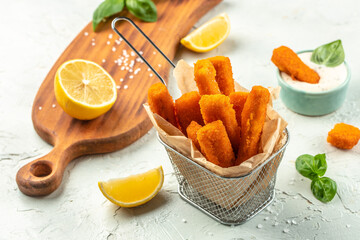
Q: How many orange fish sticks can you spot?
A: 11